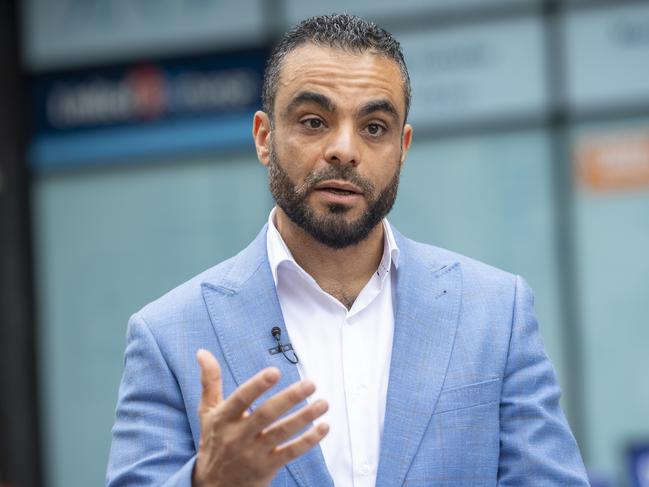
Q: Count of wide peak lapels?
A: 2